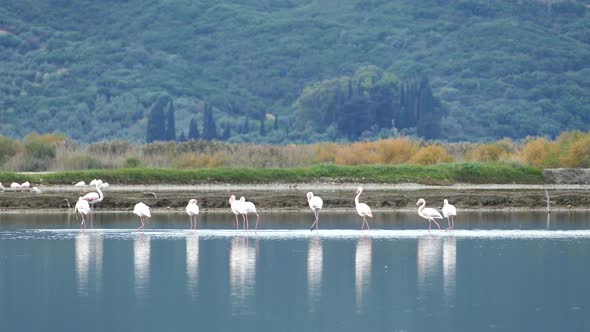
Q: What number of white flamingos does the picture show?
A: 10